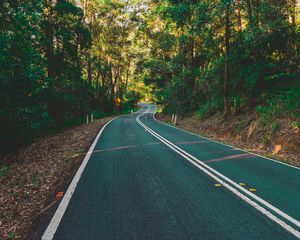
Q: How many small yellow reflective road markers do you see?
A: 3